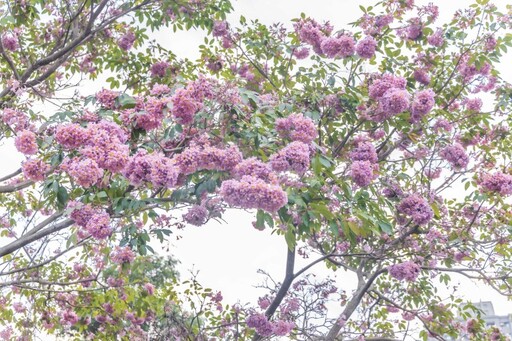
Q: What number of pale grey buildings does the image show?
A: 1